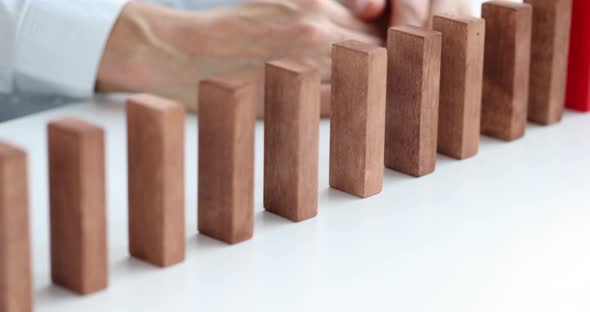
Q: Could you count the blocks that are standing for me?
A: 11